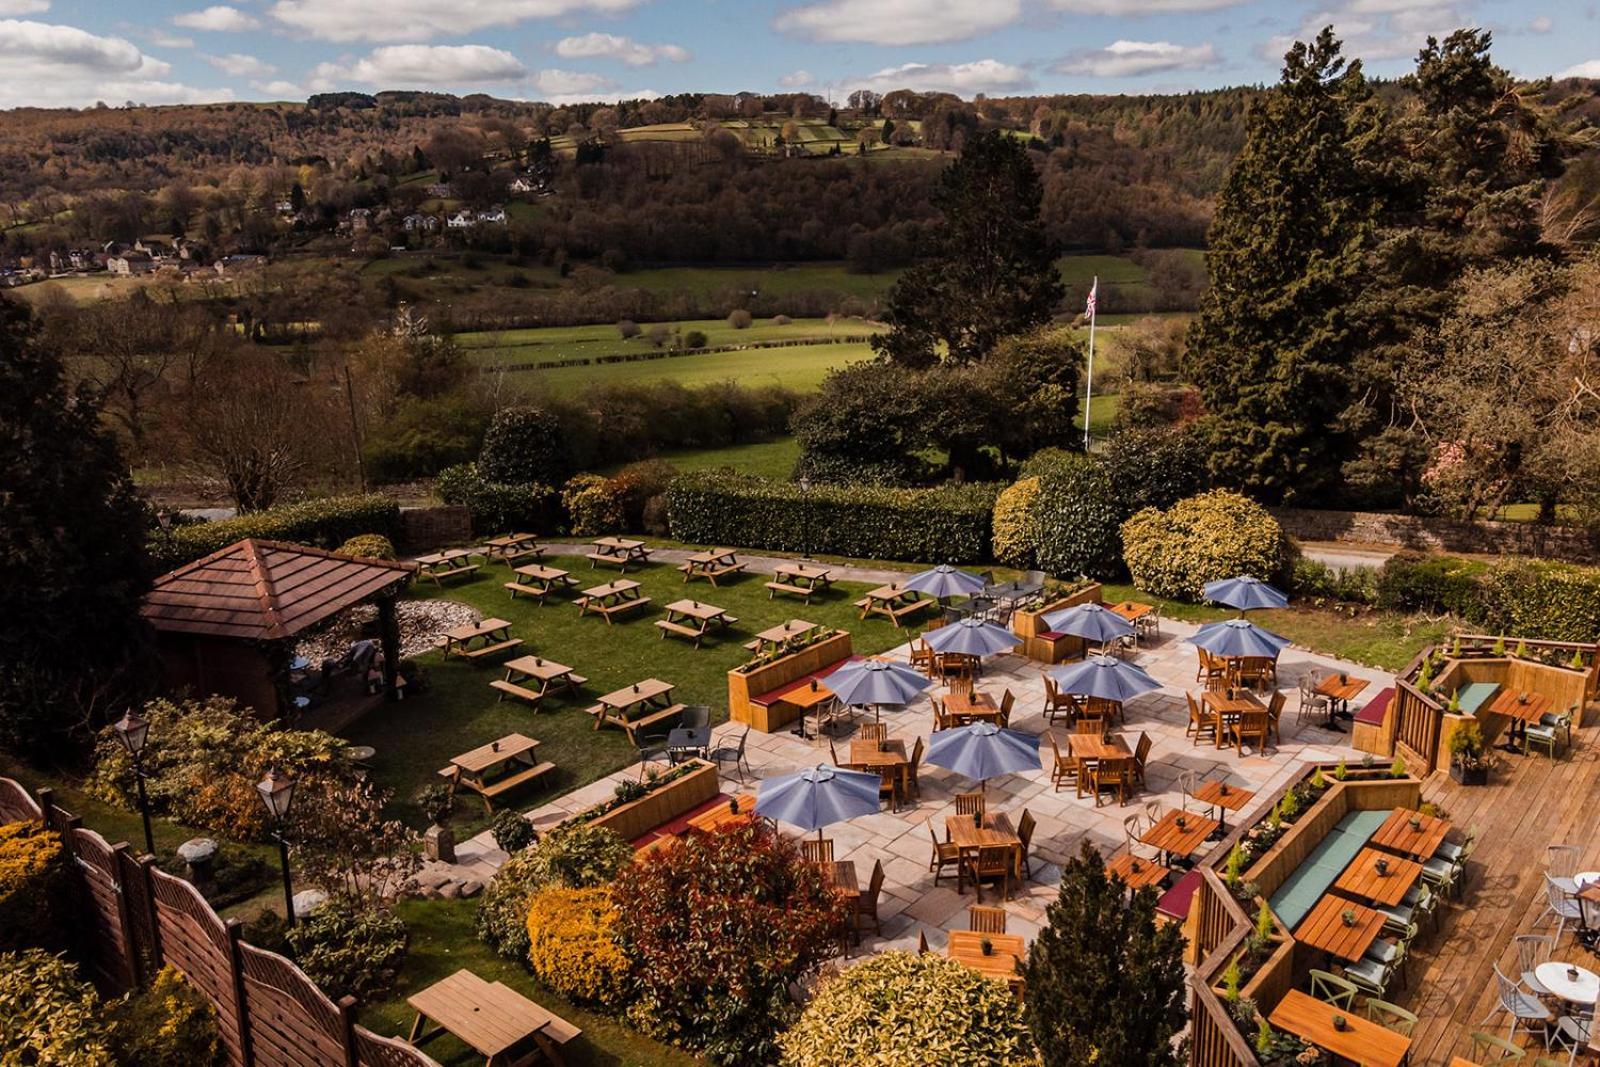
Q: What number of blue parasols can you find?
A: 9